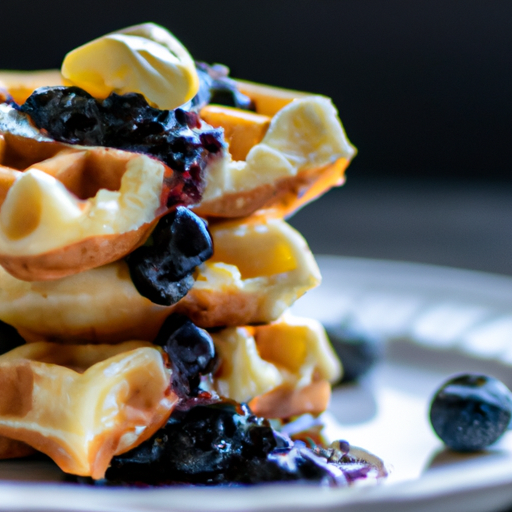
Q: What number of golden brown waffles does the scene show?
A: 3